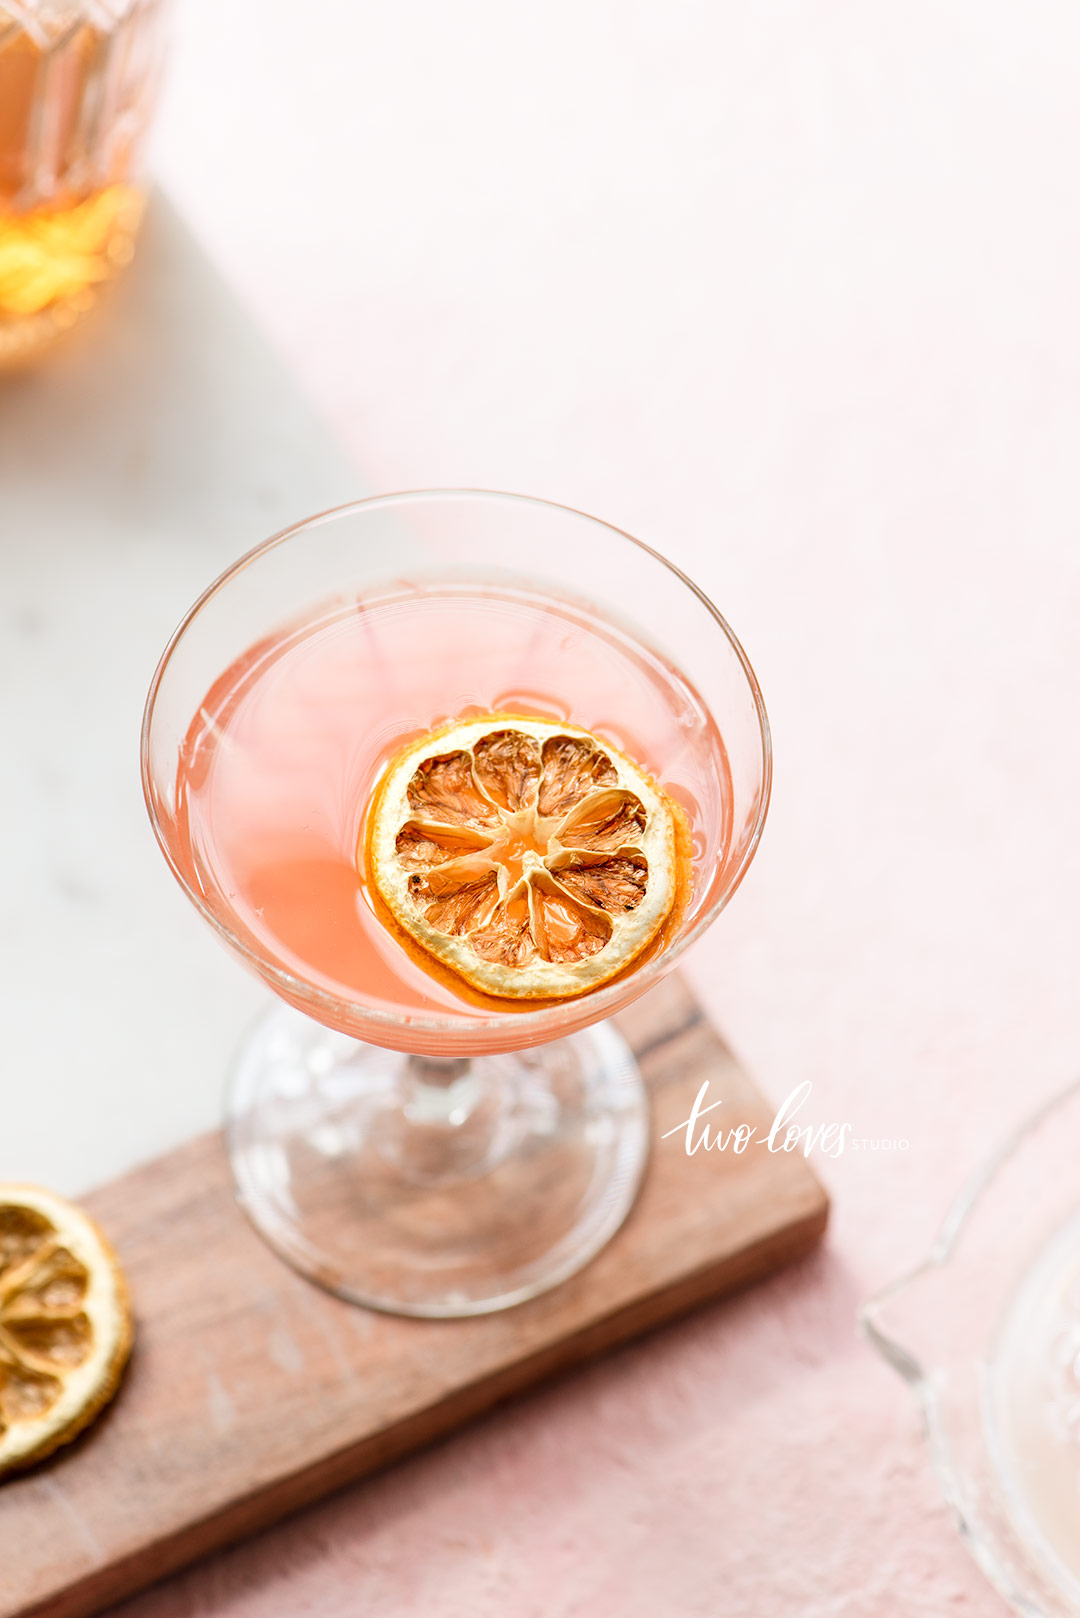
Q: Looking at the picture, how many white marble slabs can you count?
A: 1